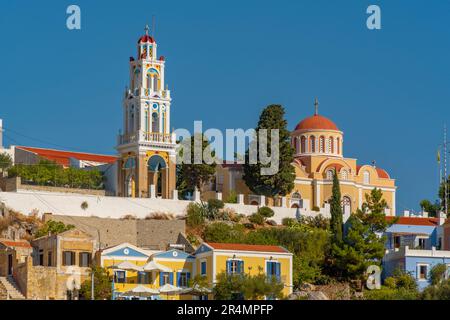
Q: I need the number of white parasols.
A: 5